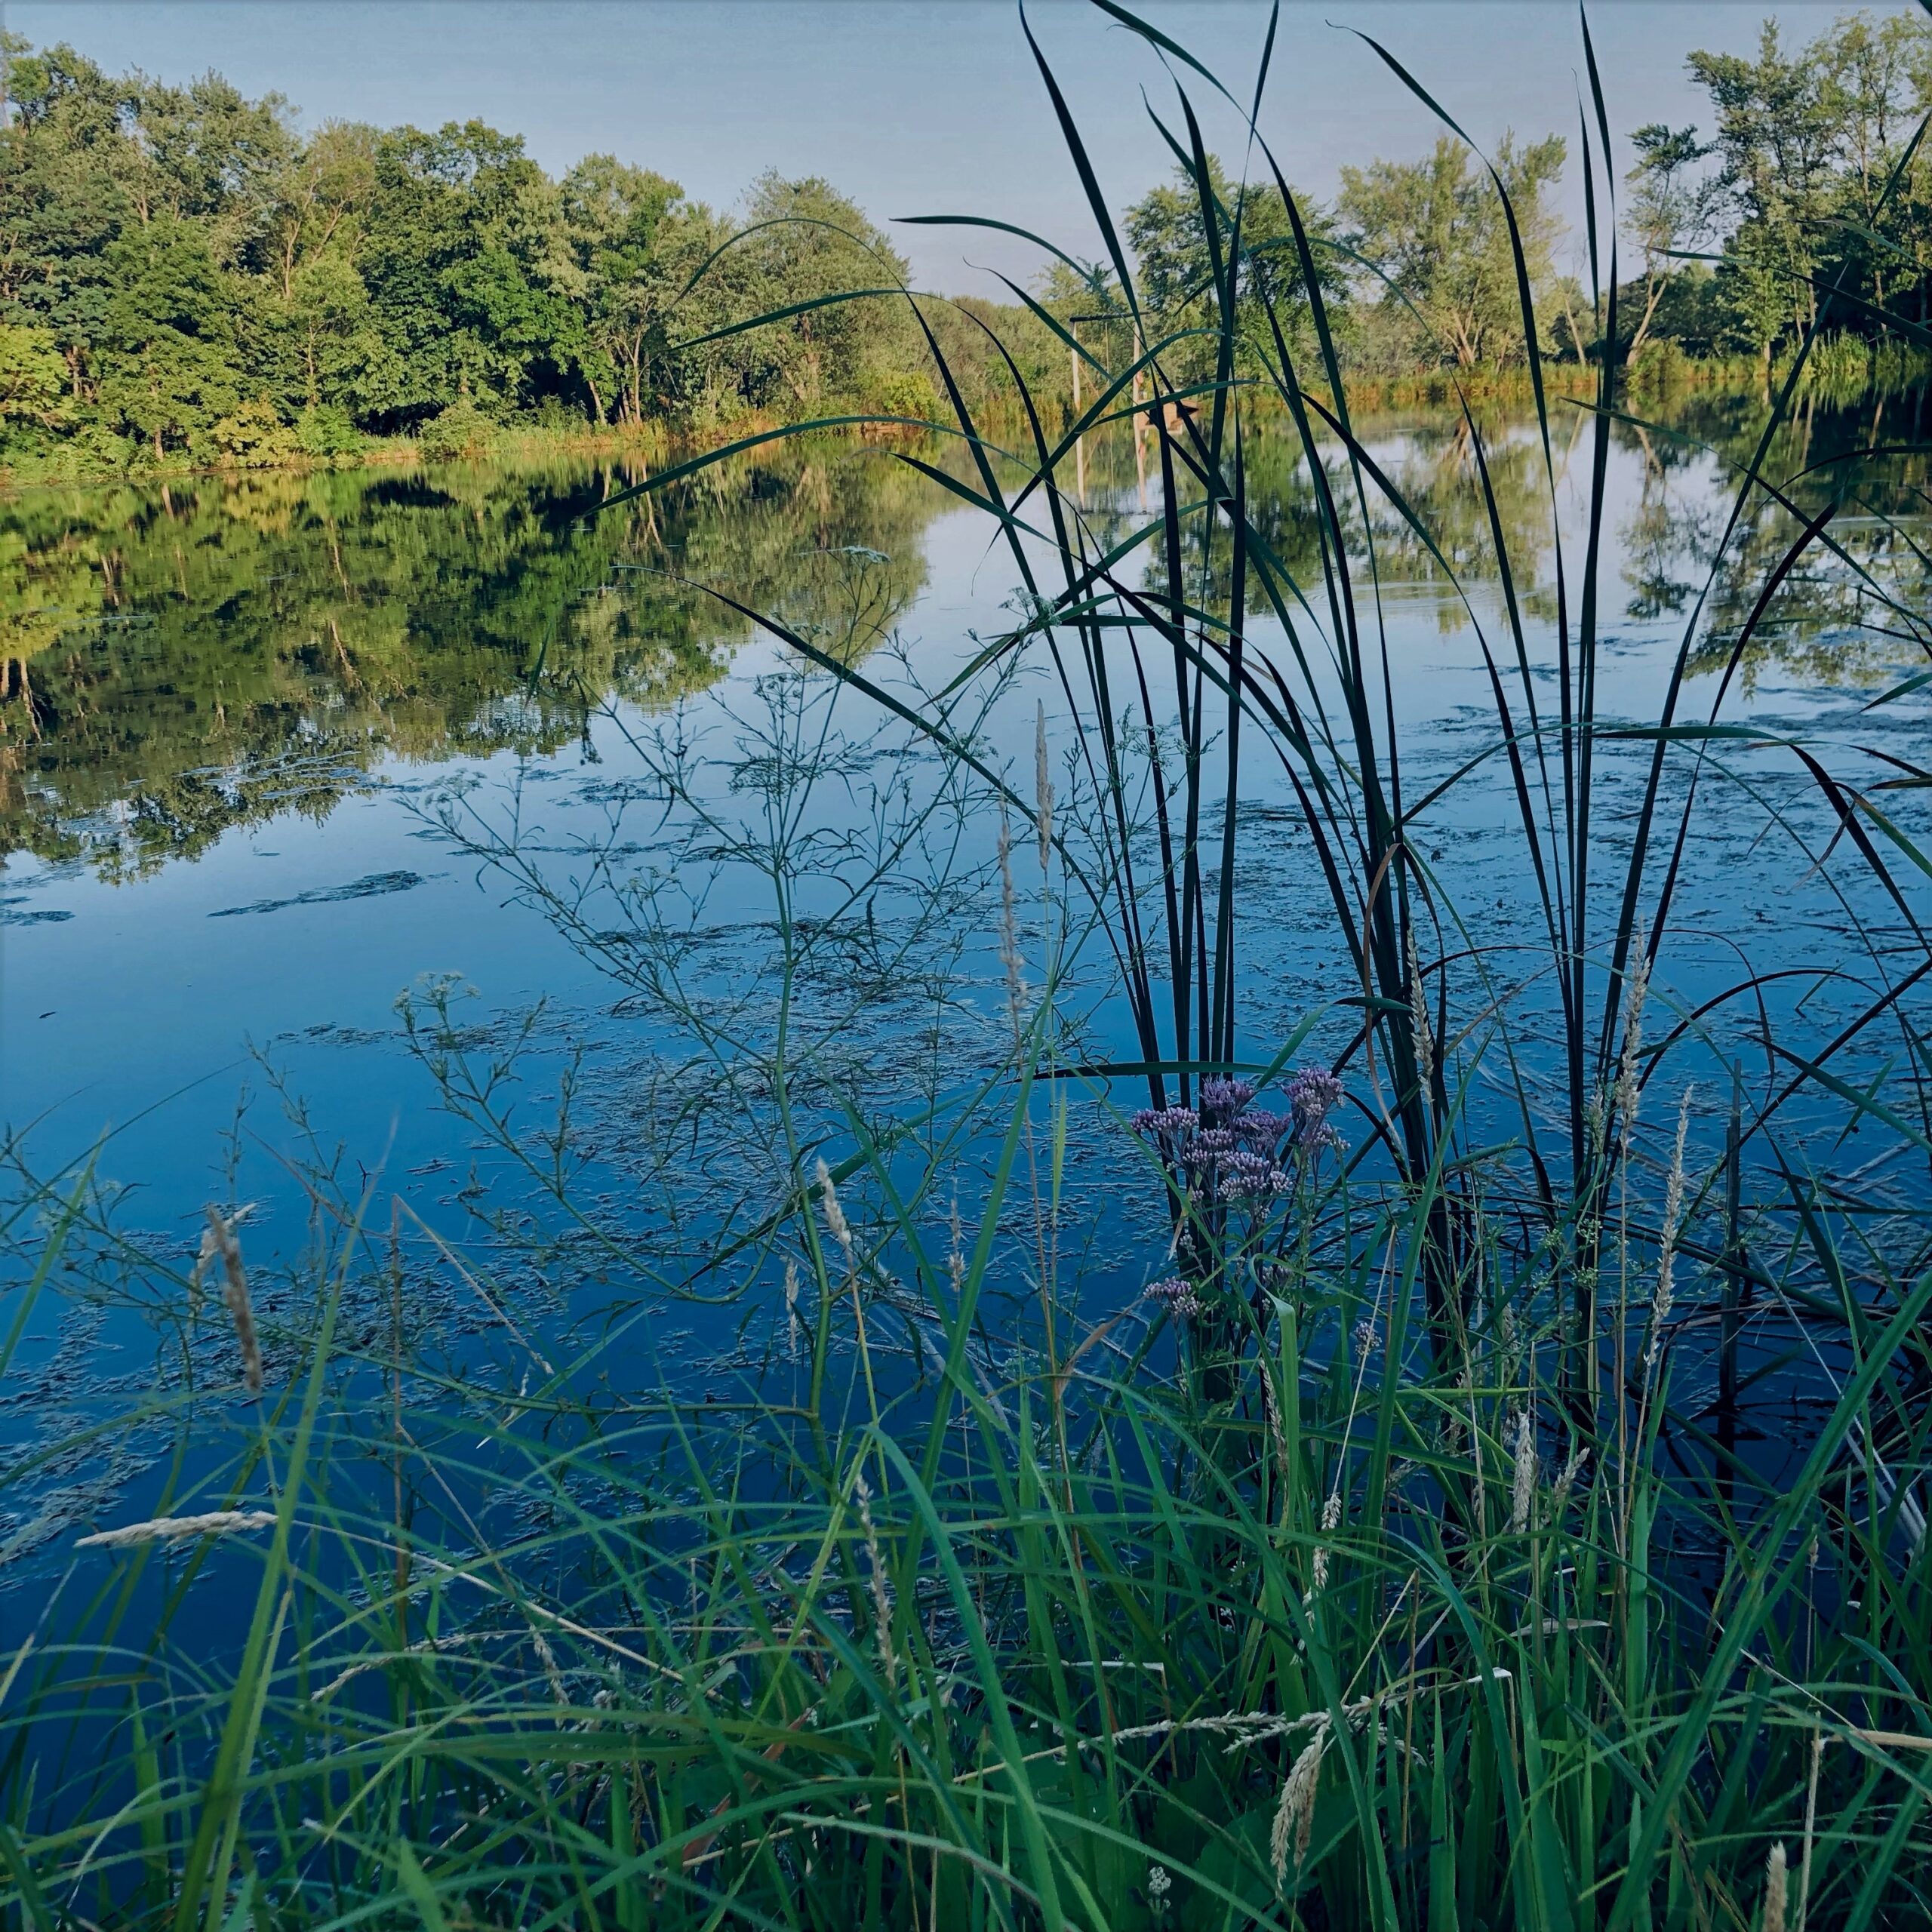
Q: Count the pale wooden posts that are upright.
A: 2